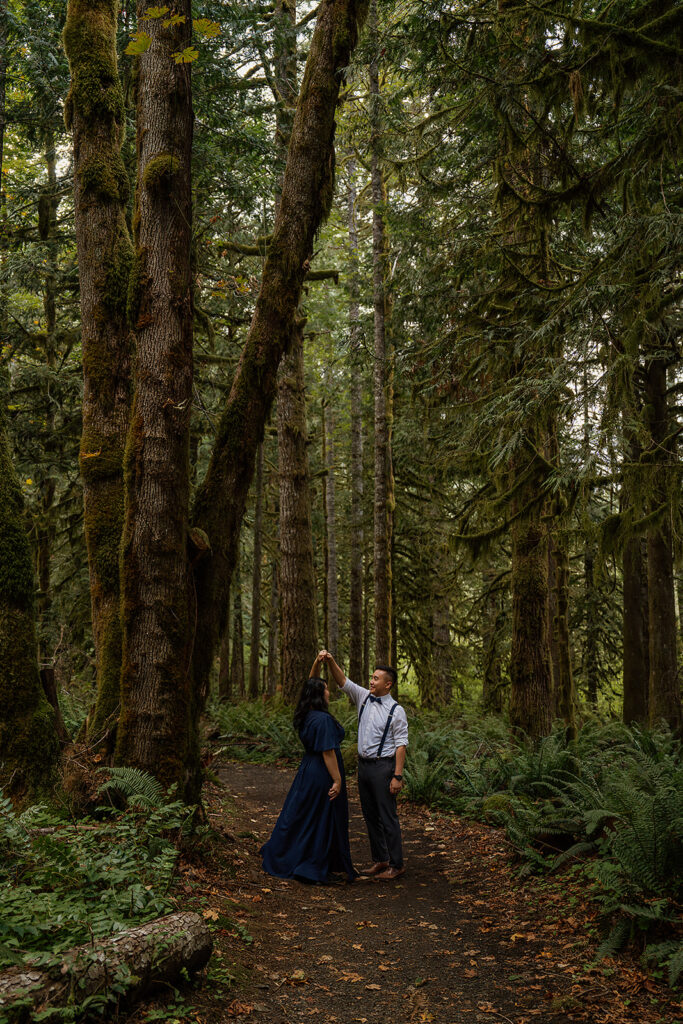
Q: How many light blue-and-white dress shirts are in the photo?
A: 1